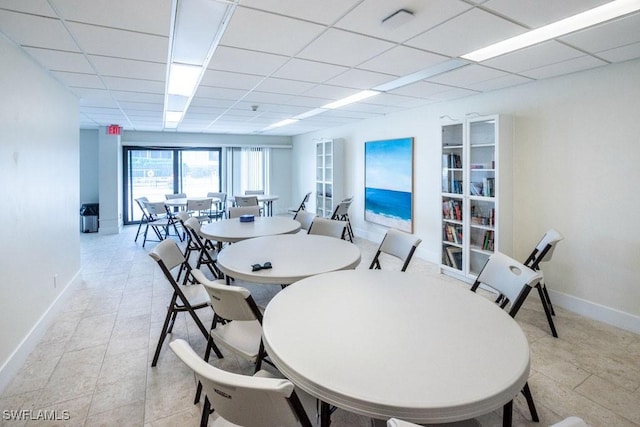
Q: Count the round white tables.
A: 5